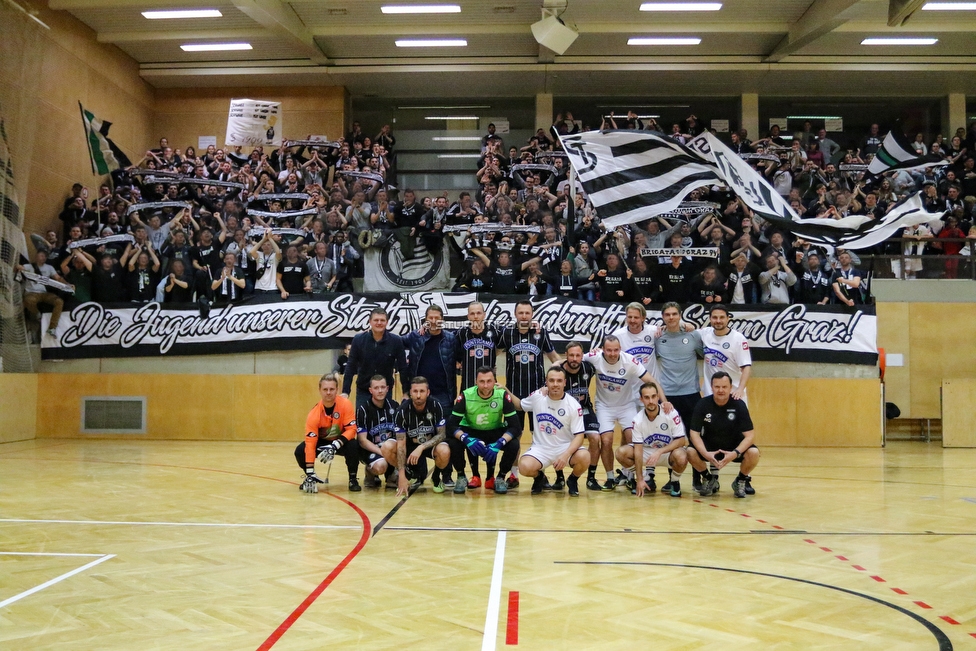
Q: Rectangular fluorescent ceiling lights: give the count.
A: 8